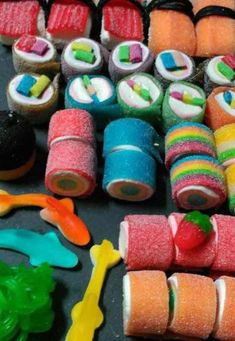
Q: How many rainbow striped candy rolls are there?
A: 2